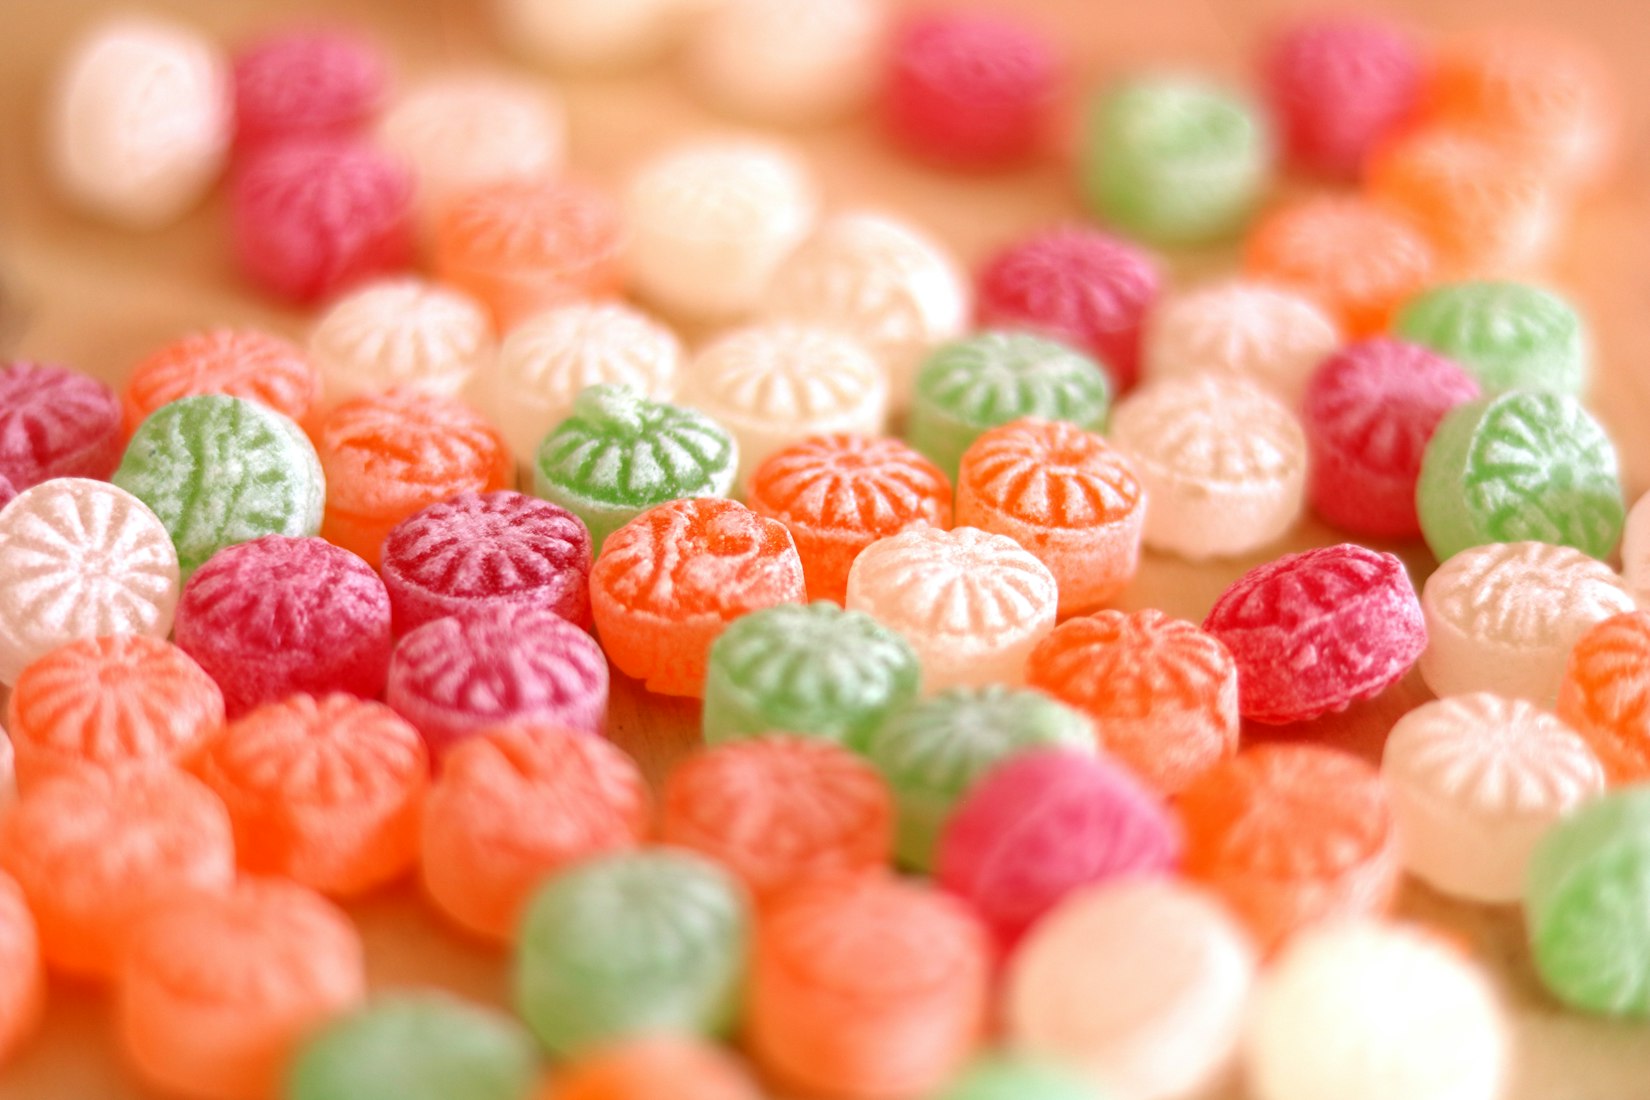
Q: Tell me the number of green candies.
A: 12